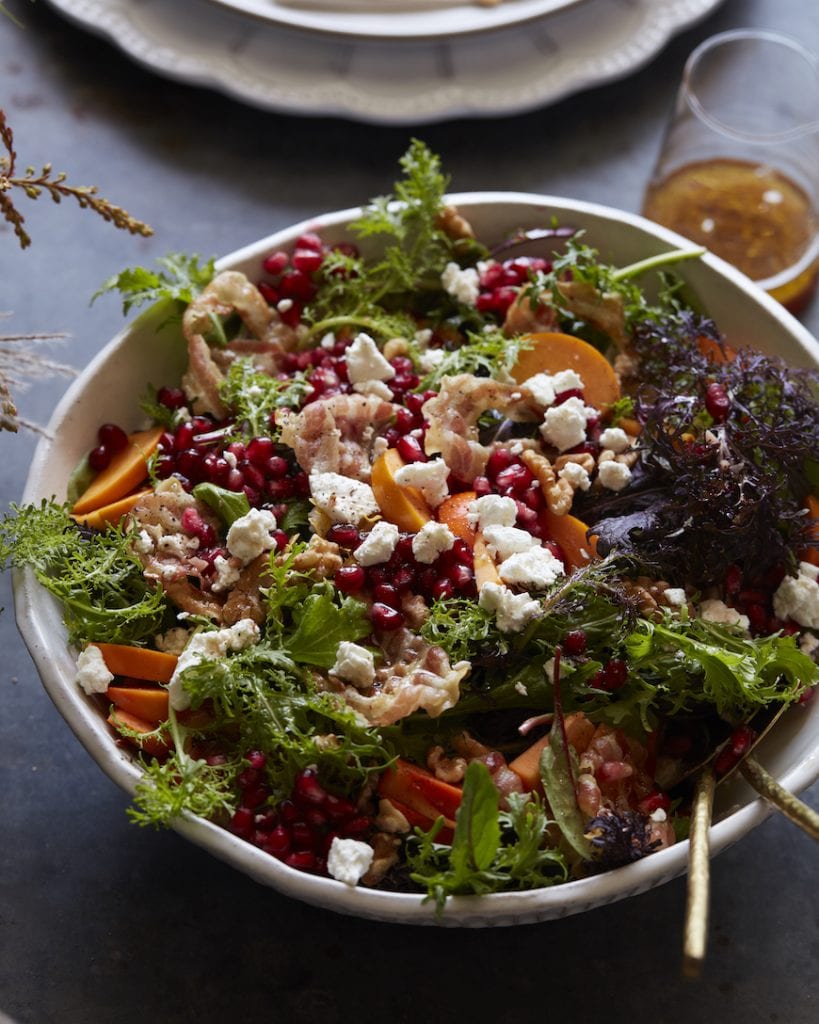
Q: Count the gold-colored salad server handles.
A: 2